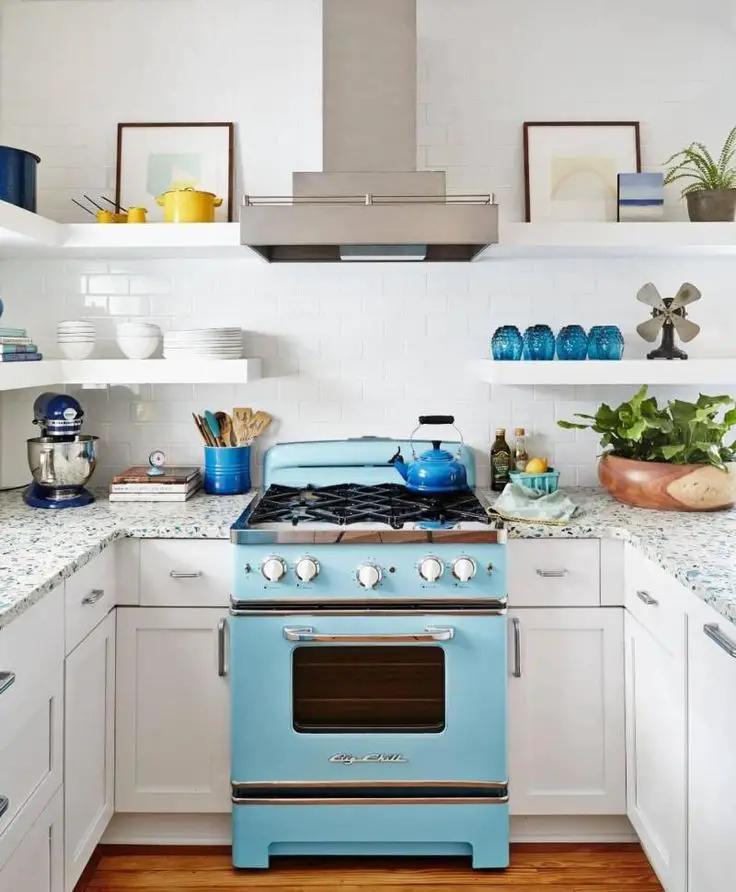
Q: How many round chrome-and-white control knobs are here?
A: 5